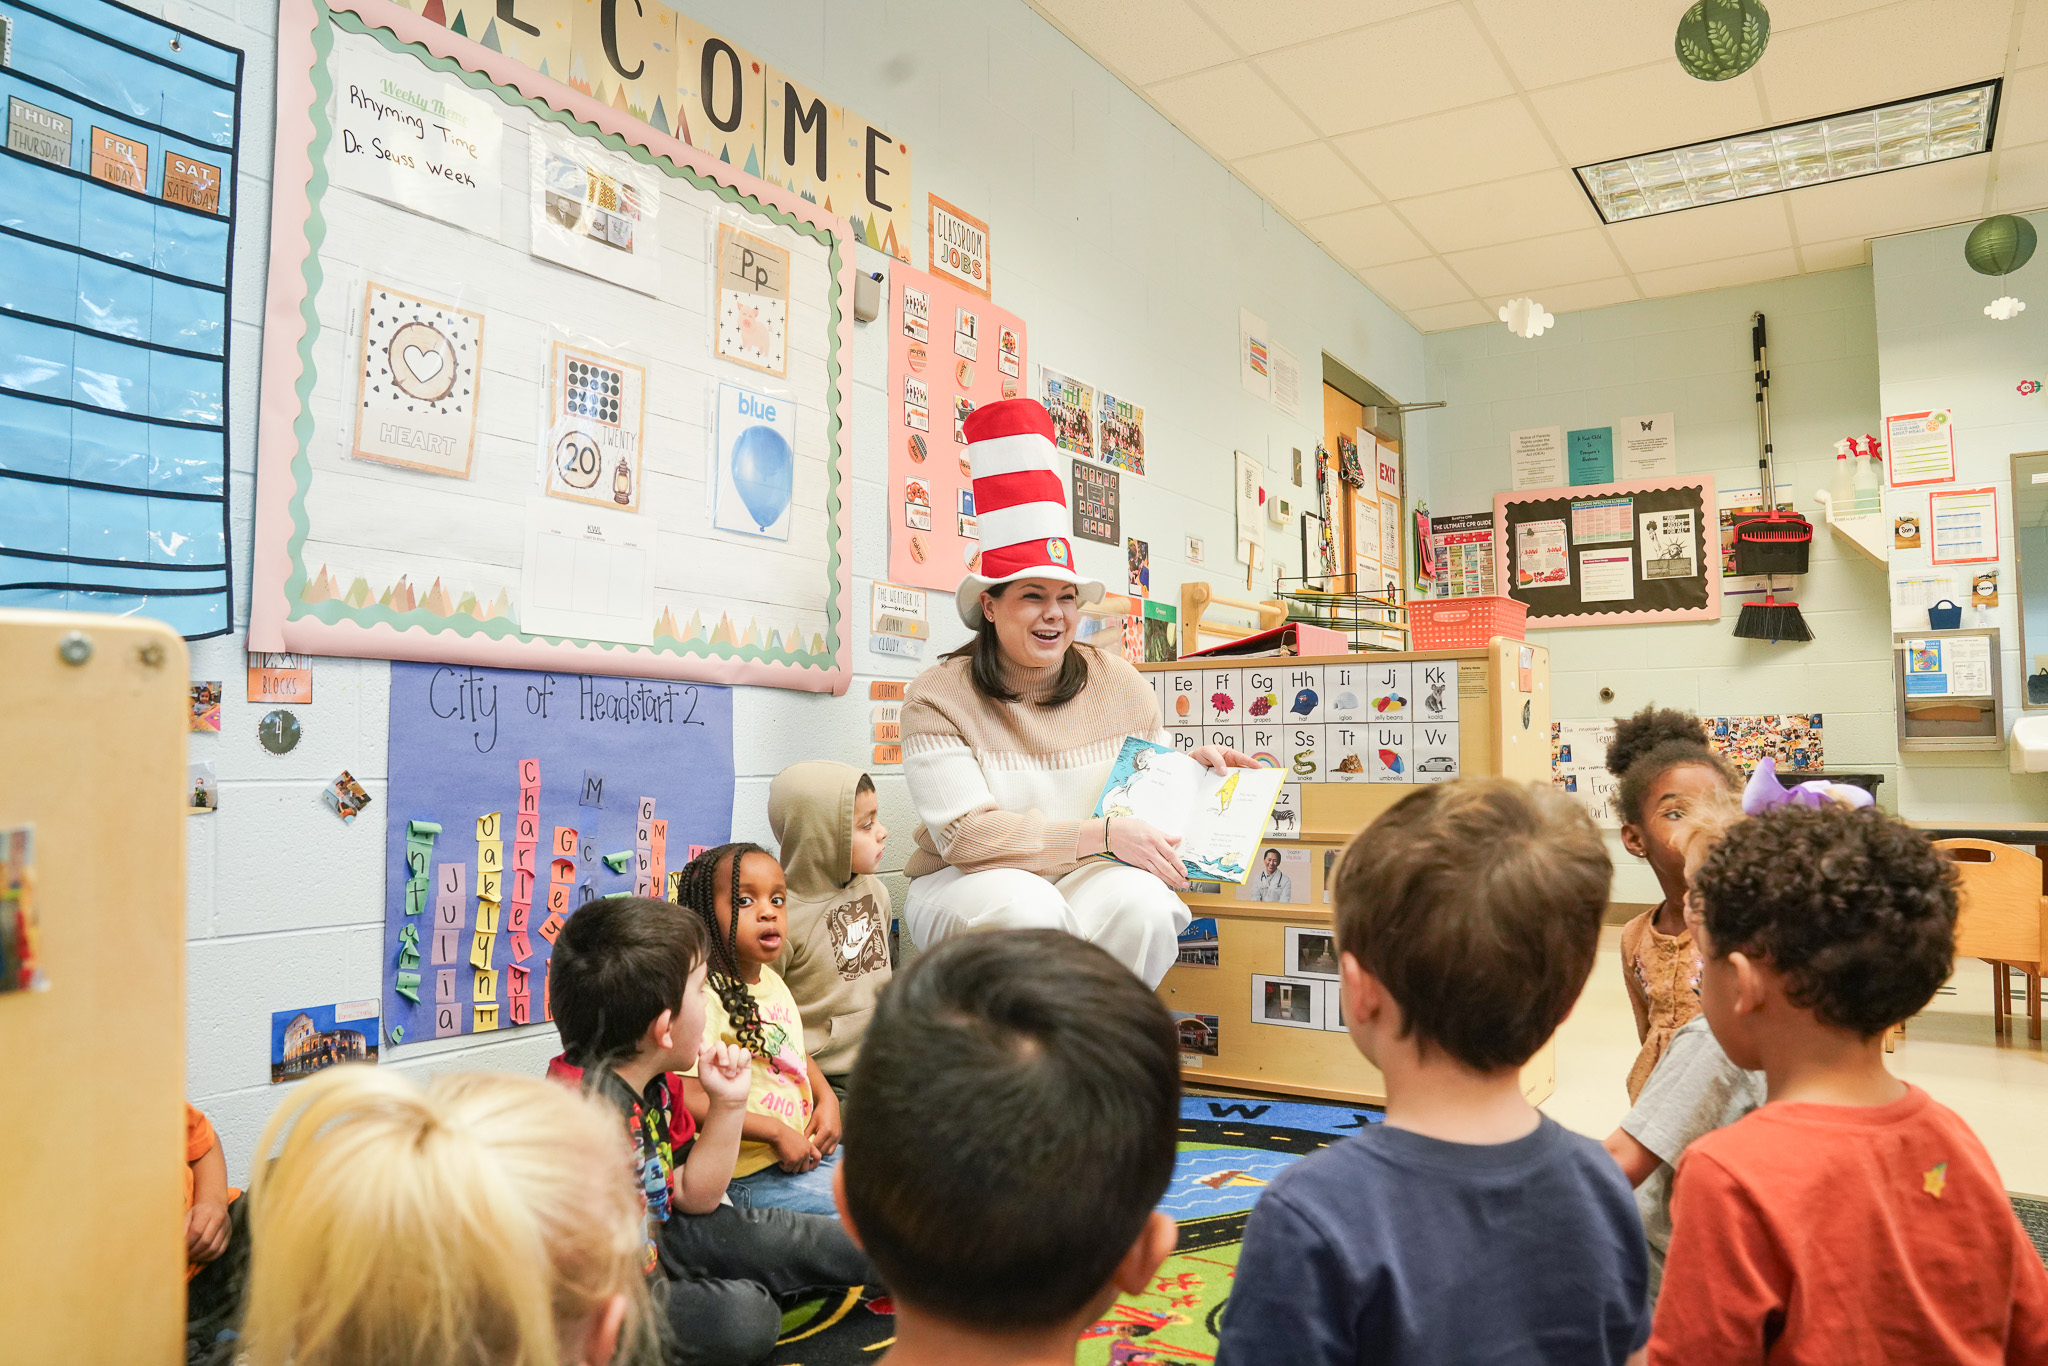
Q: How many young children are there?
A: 10